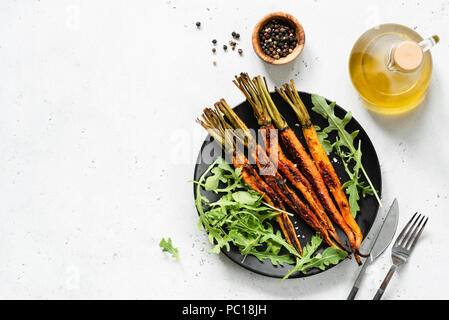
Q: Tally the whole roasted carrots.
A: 5